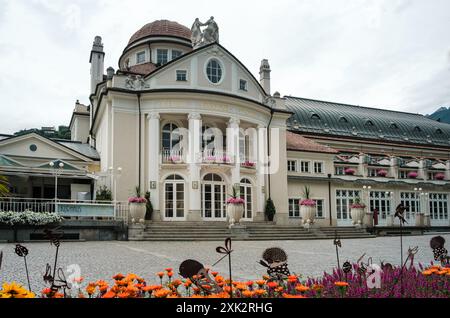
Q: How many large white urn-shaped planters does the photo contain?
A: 4